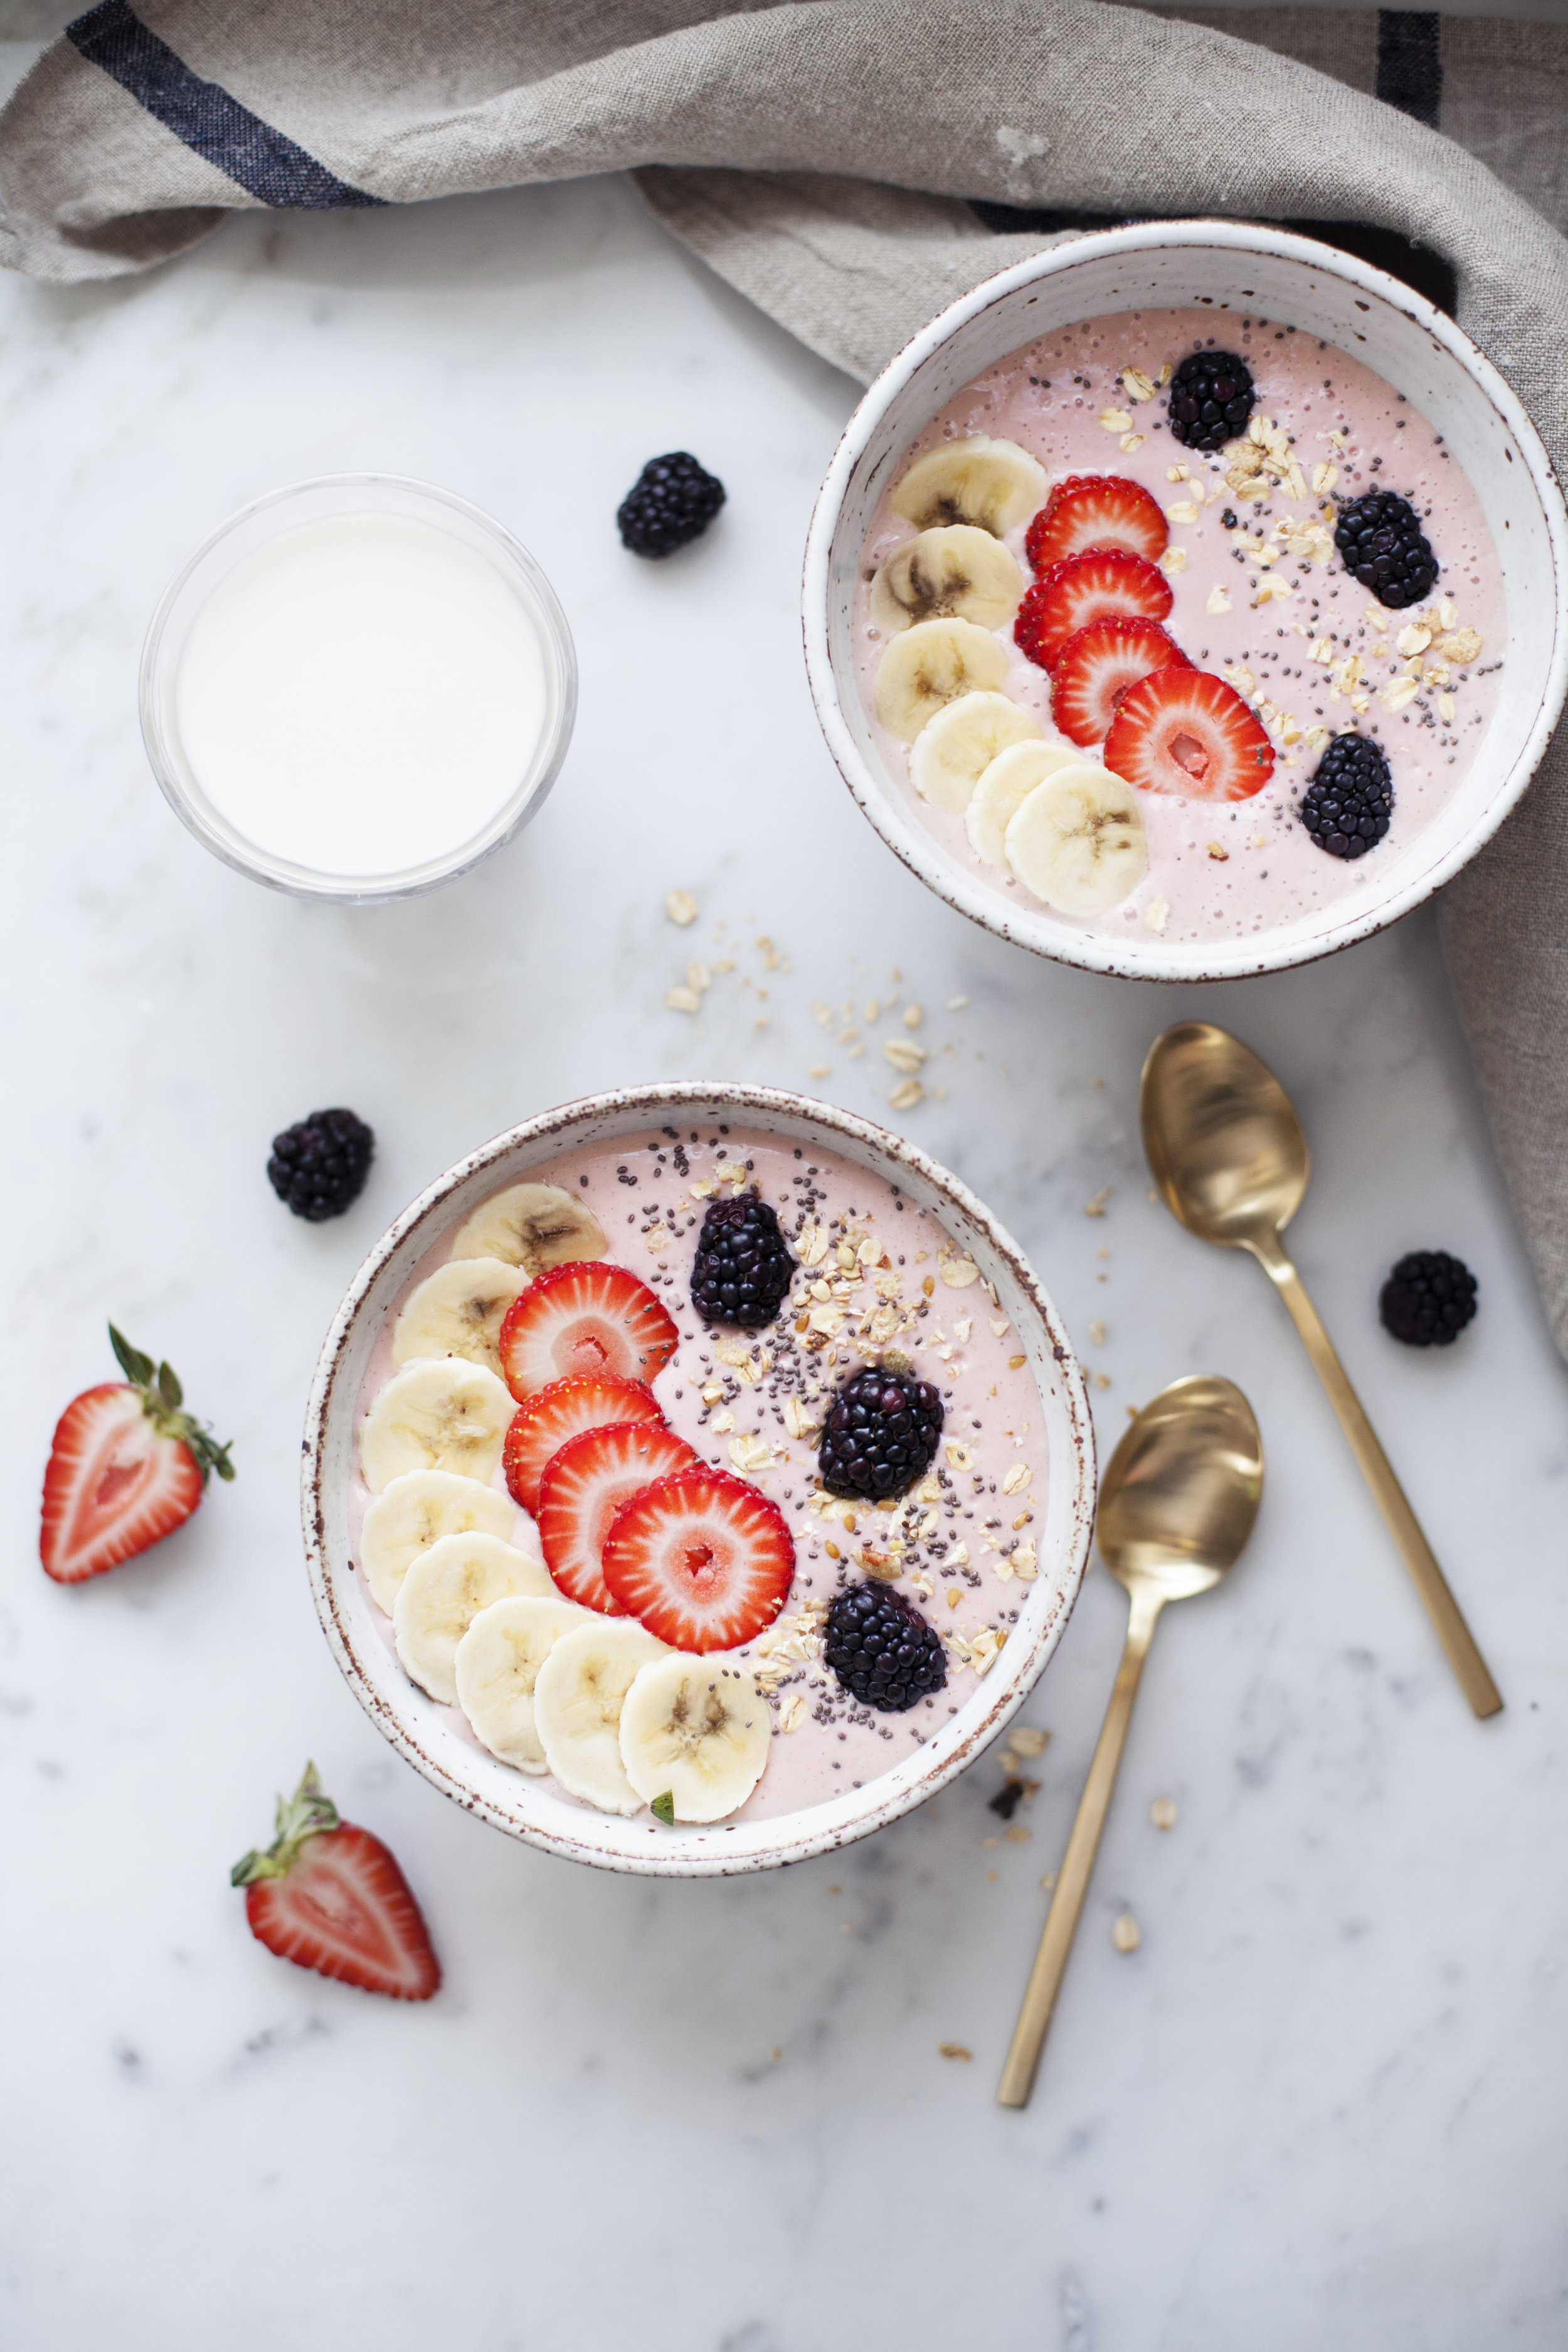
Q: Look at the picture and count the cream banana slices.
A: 14